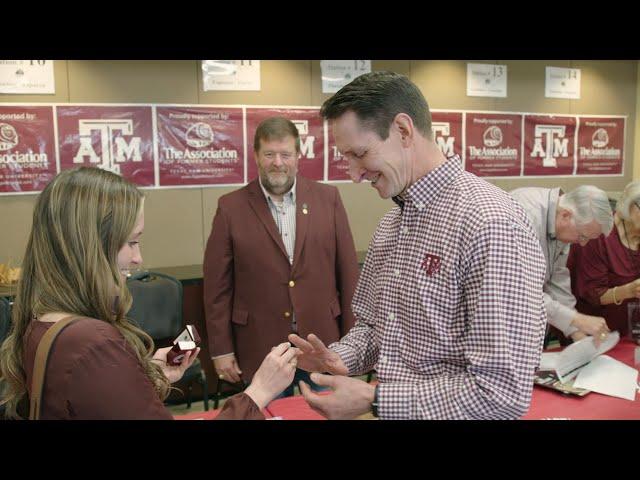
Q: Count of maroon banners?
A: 9